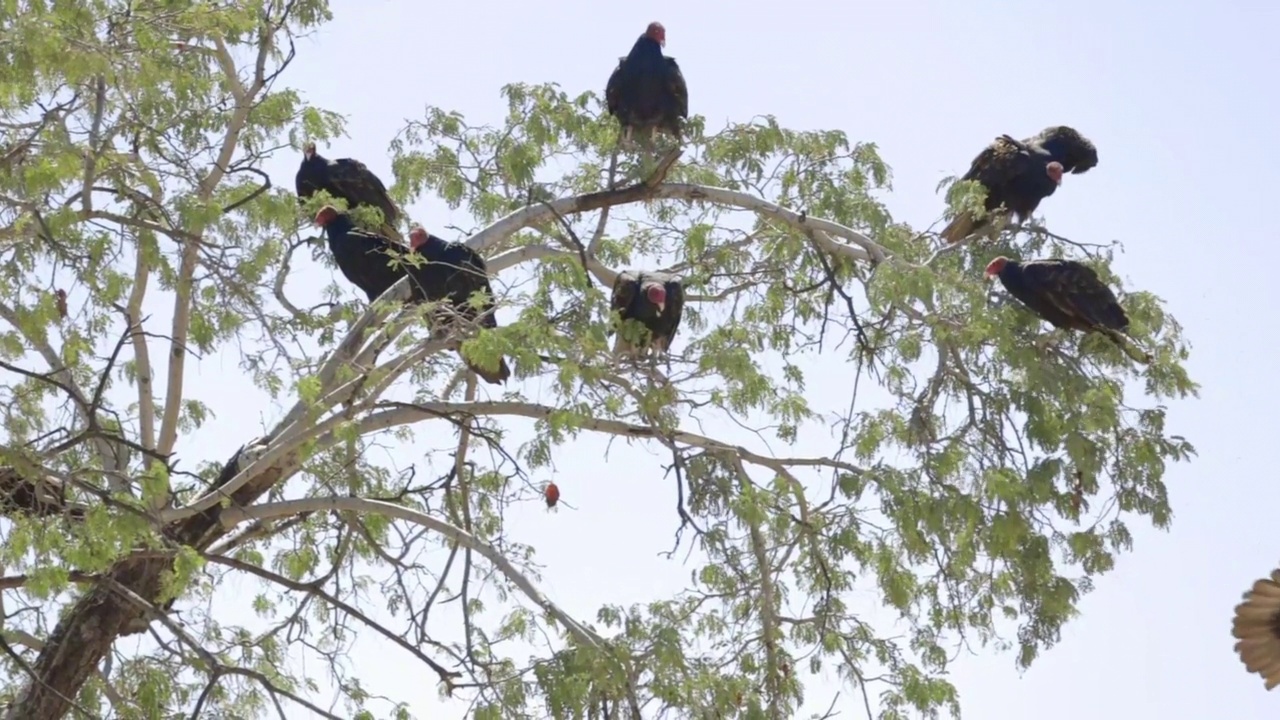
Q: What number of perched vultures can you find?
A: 7